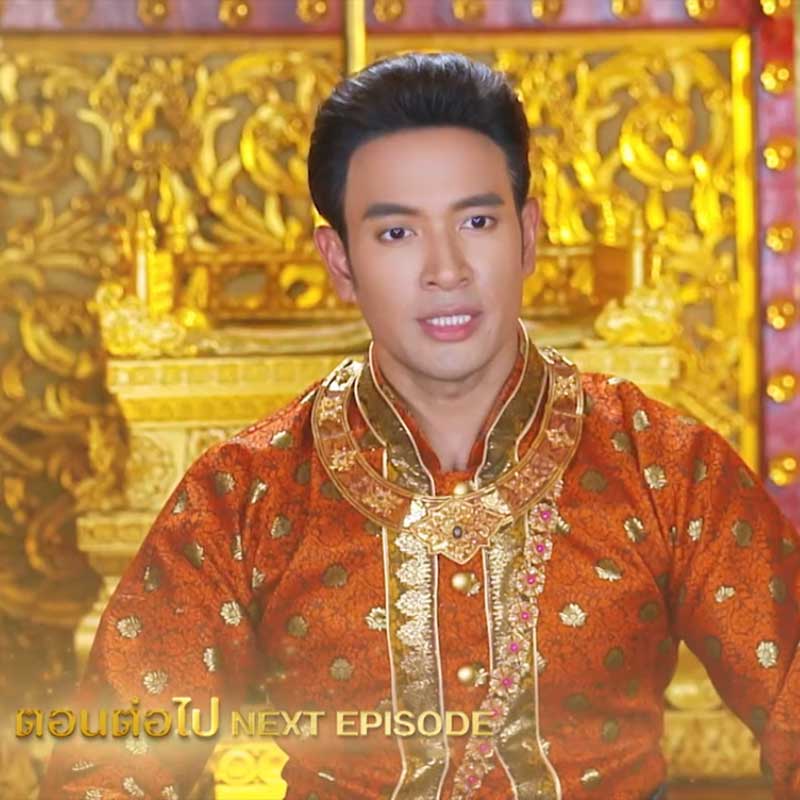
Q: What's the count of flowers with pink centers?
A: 9